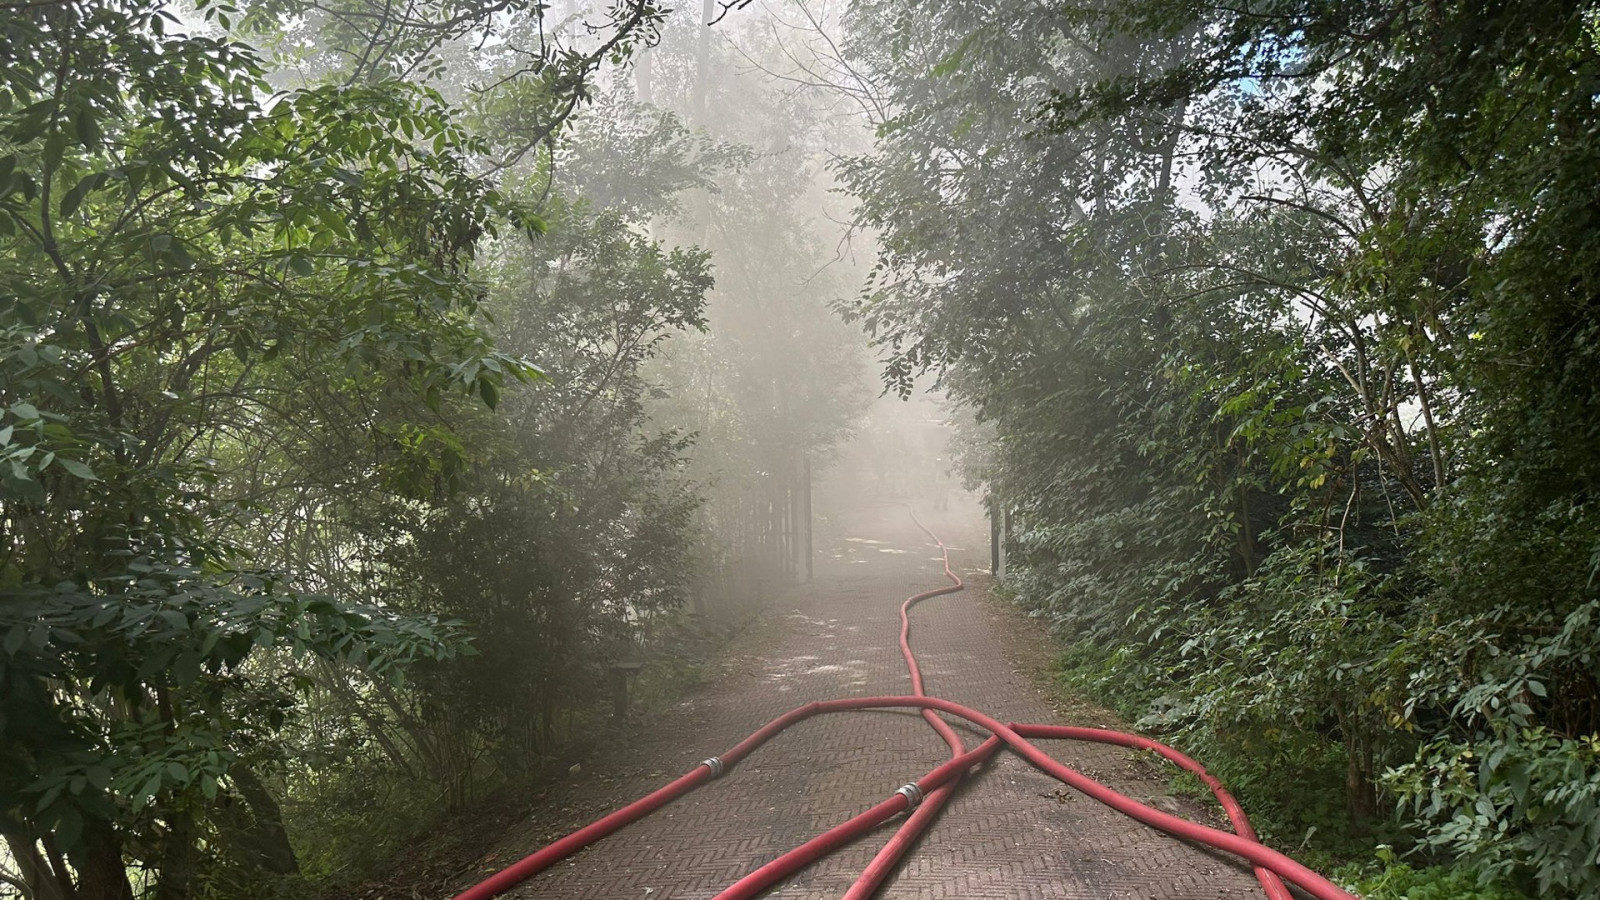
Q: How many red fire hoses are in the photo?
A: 3